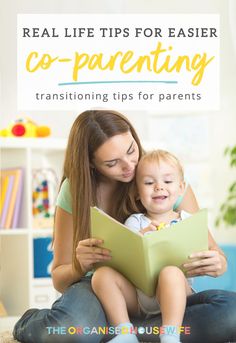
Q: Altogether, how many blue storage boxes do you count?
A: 1